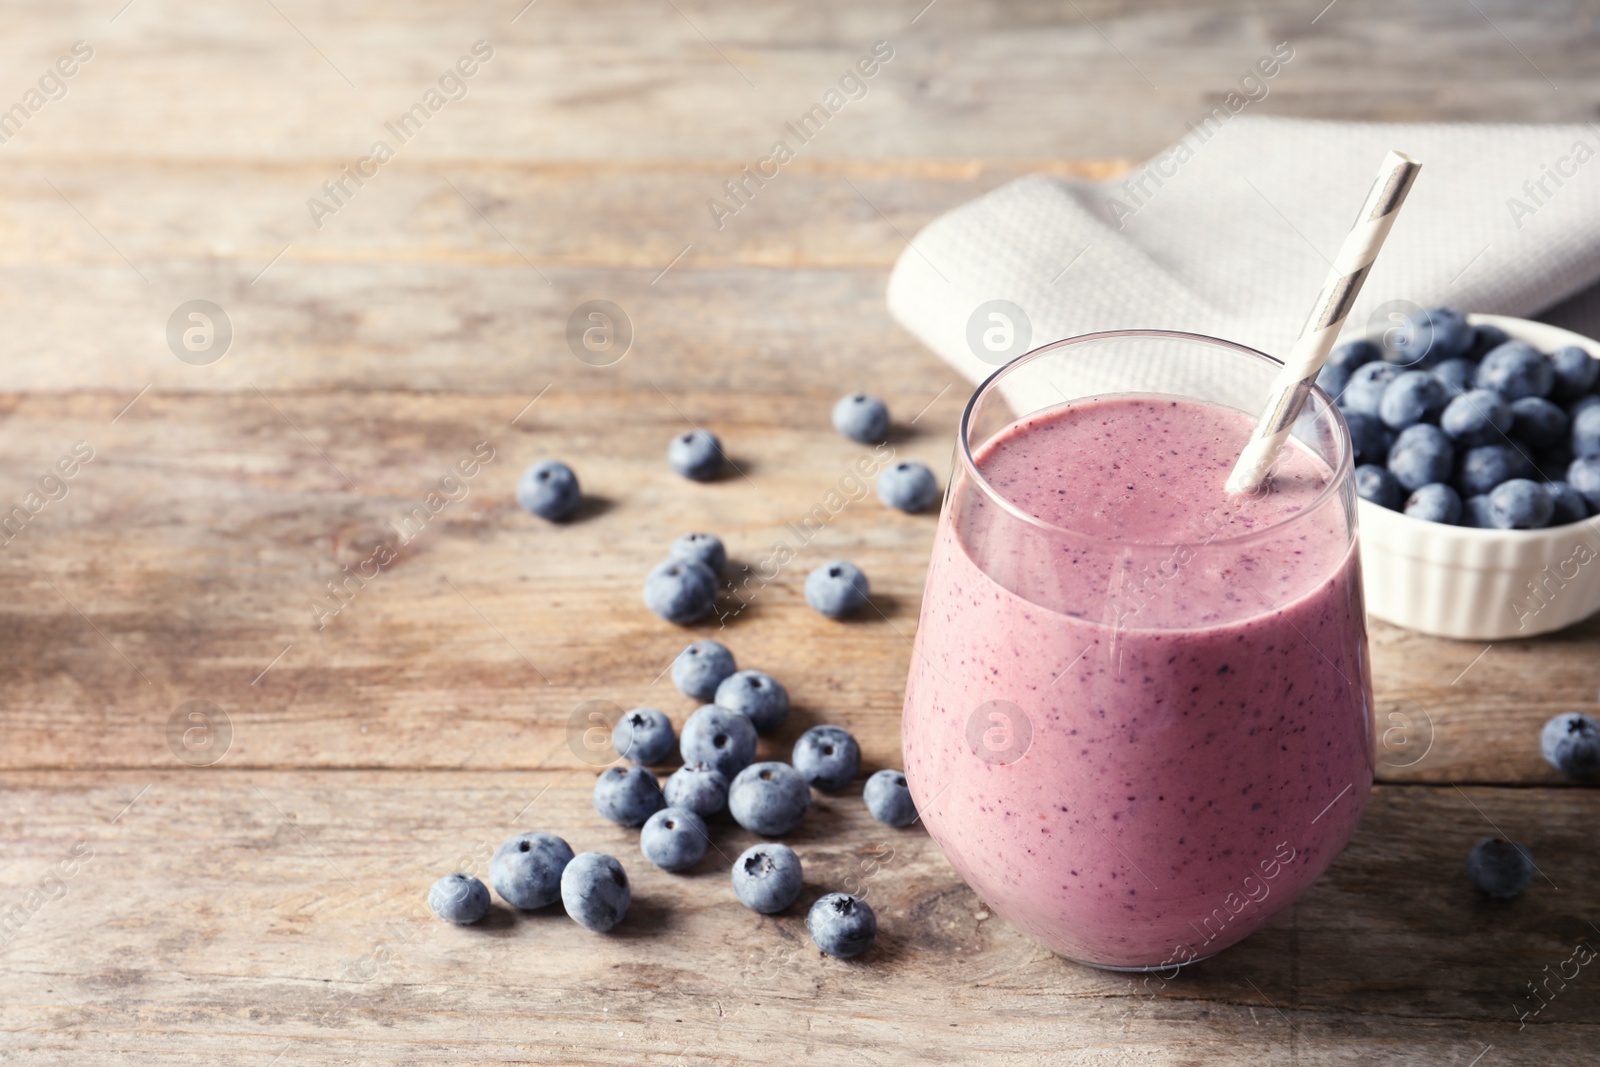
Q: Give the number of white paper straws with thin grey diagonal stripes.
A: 1